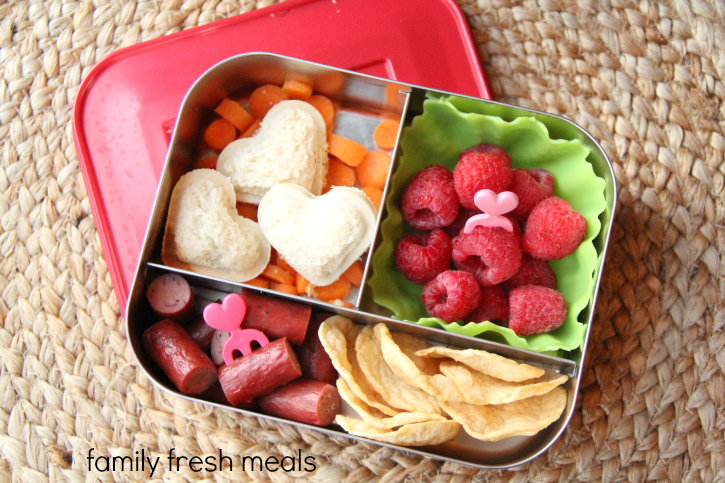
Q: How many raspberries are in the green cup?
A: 11